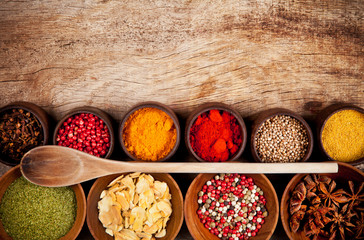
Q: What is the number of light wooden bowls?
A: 4